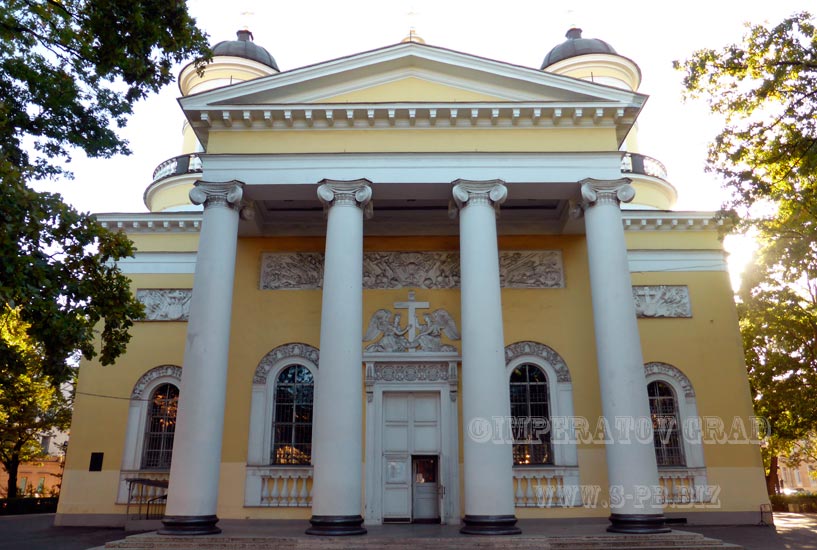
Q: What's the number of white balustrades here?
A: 4